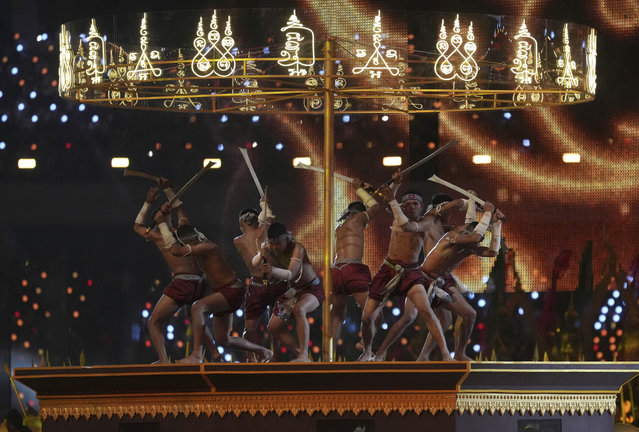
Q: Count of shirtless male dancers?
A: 8